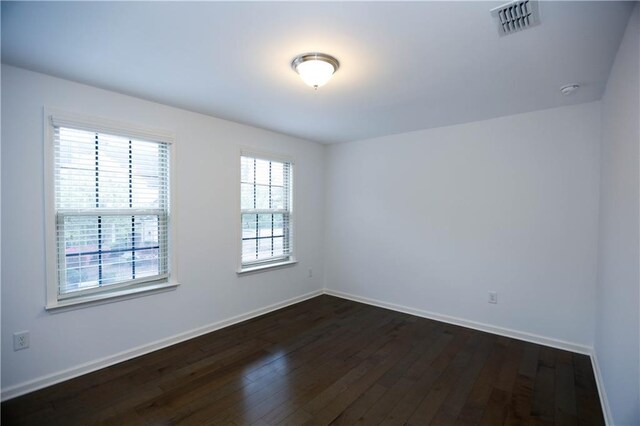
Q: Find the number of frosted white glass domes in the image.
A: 1